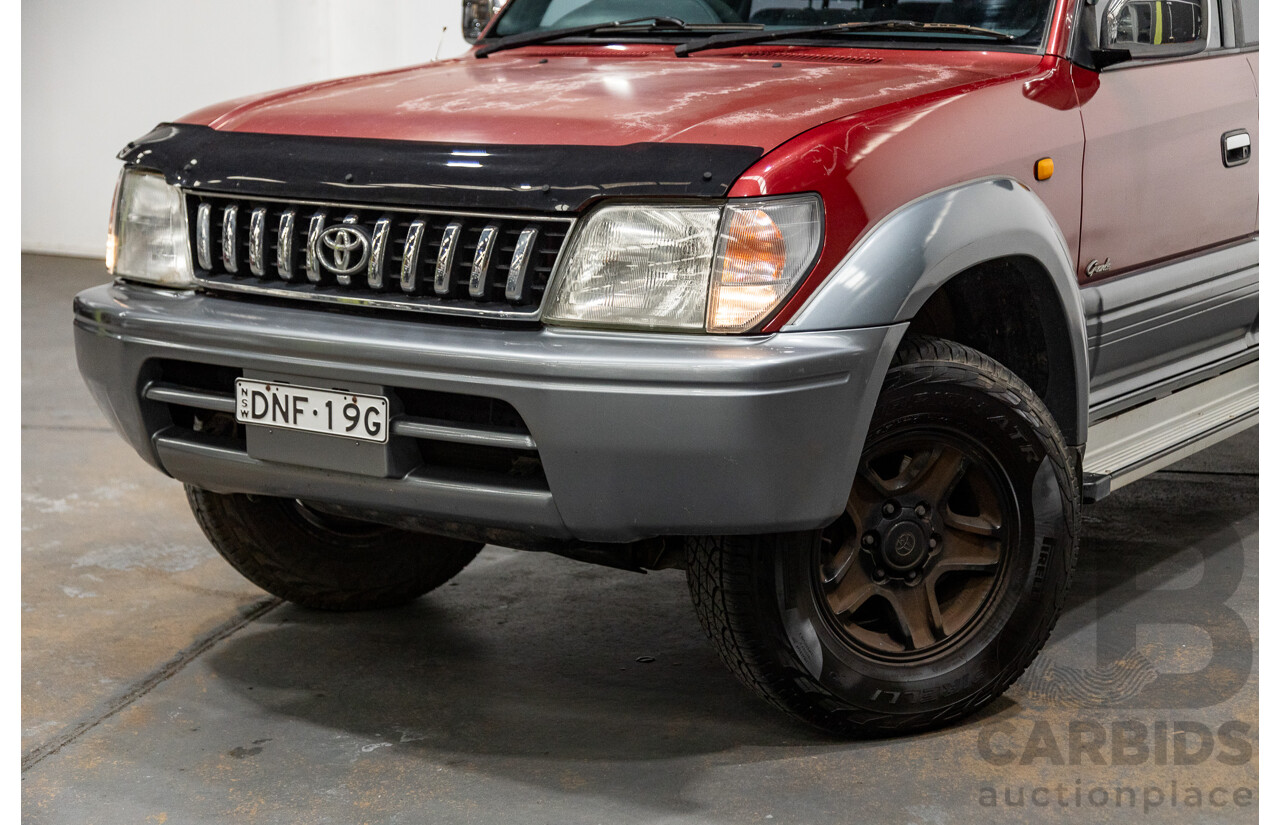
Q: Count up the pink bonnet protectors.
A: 0